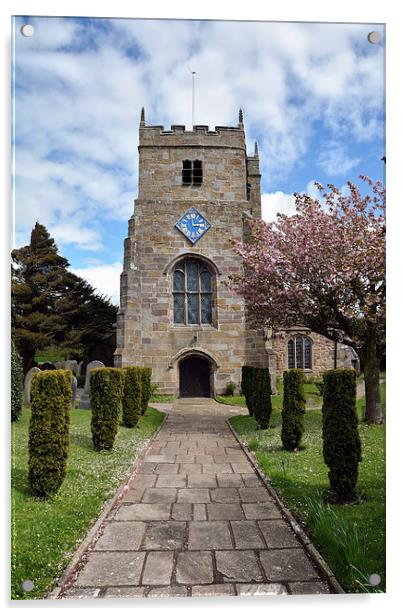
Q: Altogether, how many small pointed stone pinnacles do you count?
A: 3